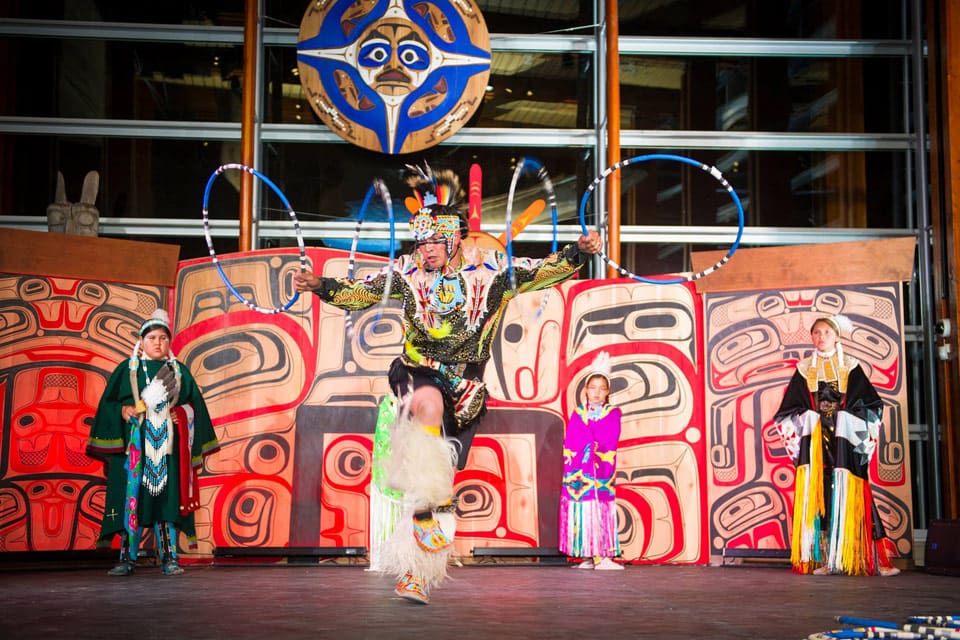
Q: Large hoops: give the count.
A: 4